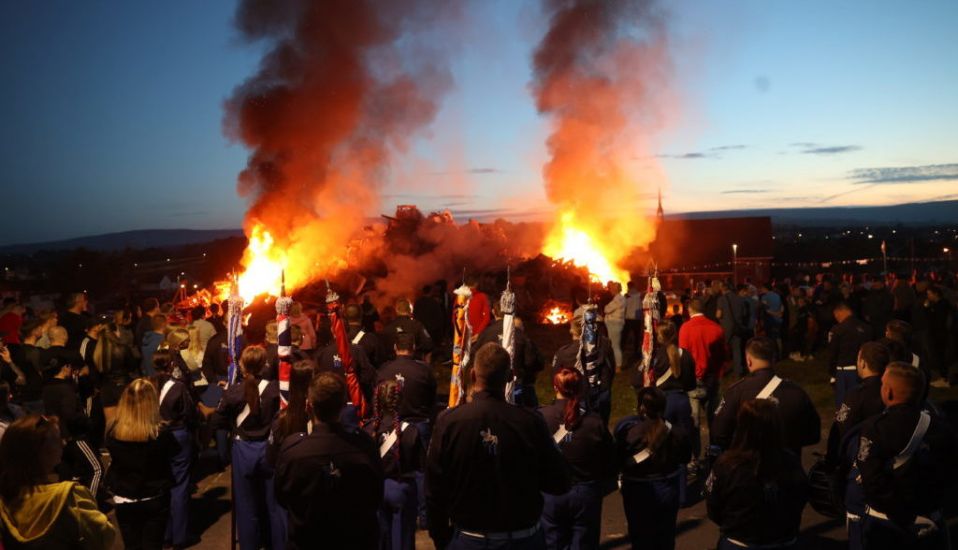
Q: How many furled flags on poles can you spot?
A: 7